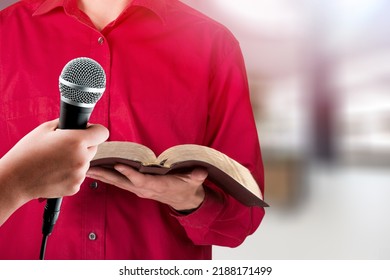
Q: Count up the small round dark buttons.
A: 3